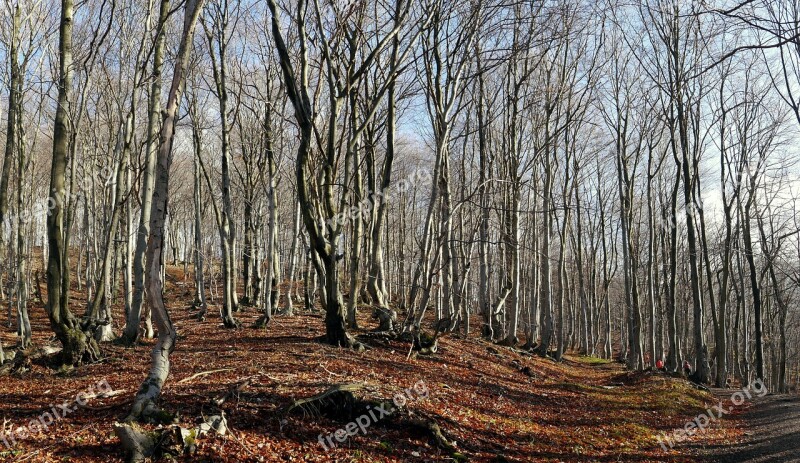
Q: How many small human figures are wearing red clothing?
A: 2